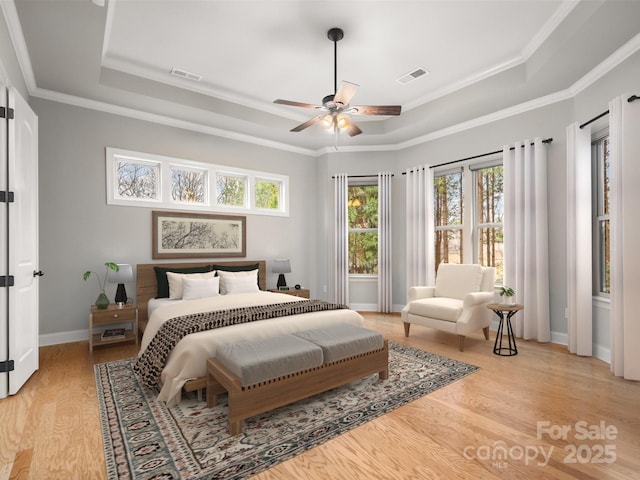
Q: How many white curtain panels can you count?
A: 6